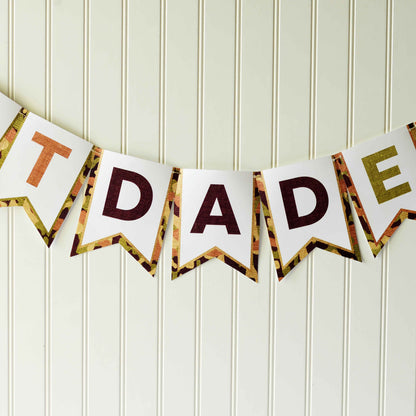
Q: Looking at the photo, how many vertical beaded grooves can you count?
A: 11